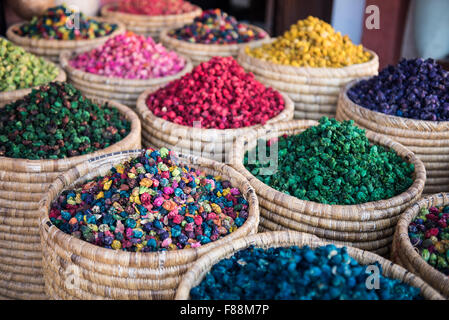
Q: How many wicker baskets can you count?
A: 13